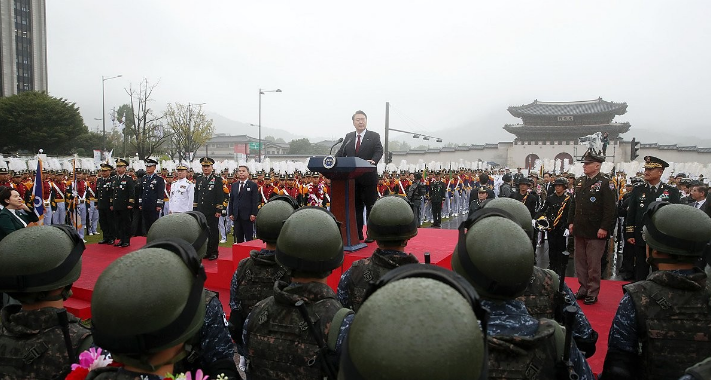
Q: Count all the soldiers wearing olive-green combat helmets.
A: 10